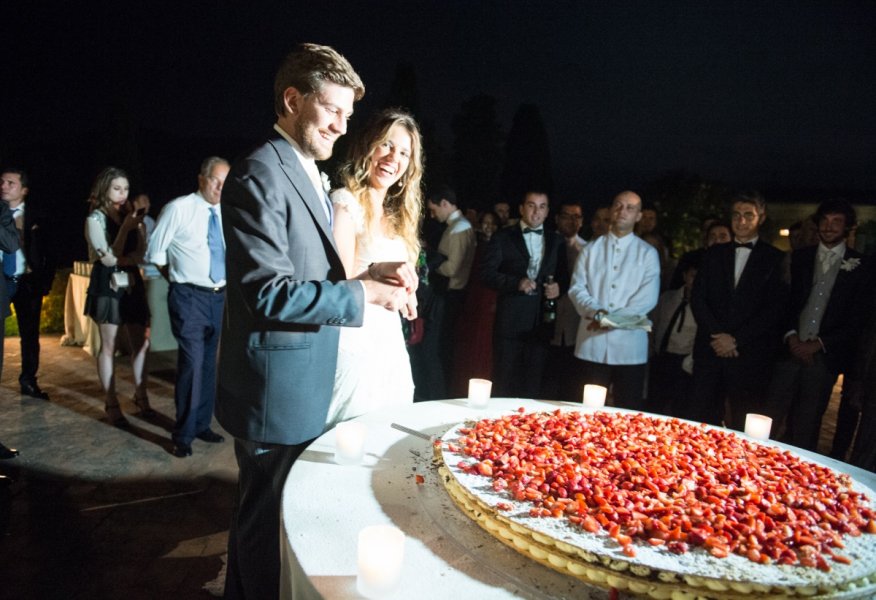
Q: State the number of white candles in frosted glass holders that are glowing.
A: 5